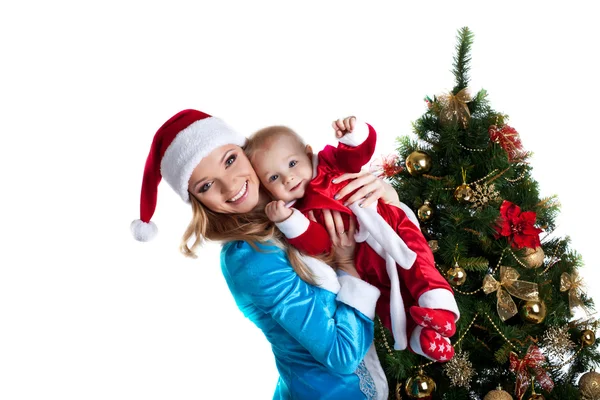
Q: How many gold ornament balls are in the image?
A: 11